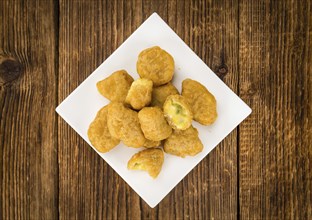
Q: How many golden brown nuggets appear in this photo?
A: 12